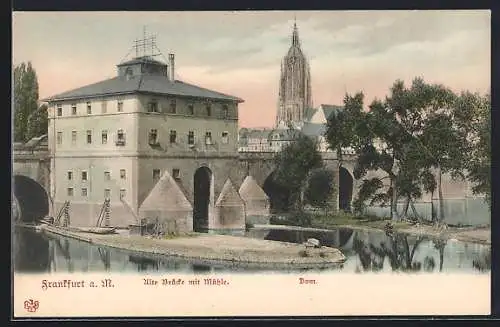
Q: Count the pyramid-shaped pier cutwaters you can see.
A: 3